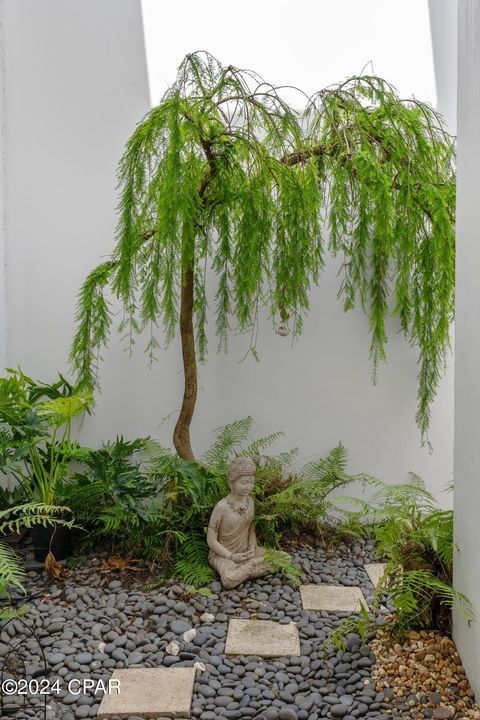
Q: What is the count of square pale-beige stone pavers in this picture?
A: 4